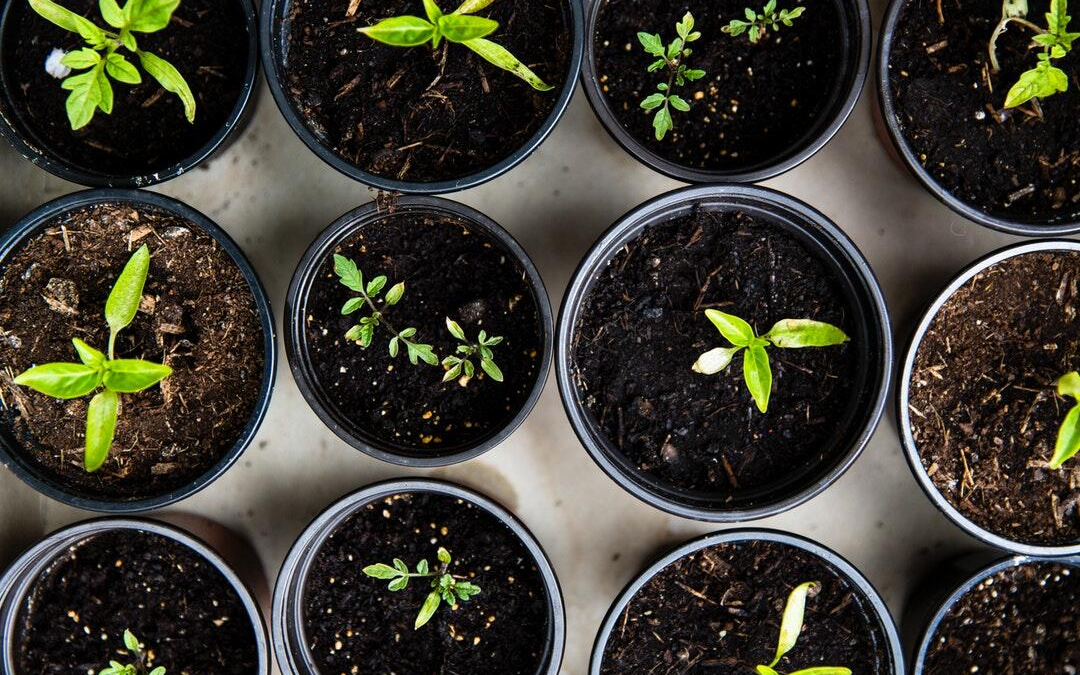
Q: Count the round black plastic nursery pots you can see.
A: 12